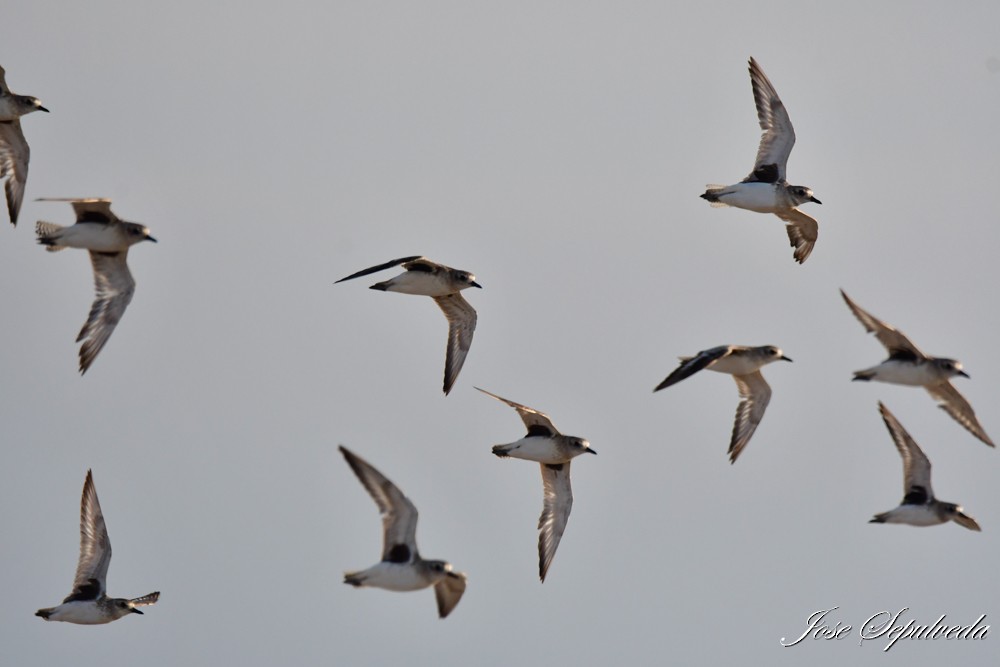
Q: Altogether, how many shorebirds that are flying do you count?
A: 10